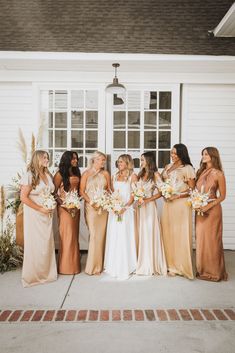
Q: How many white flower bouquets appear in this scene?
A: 7